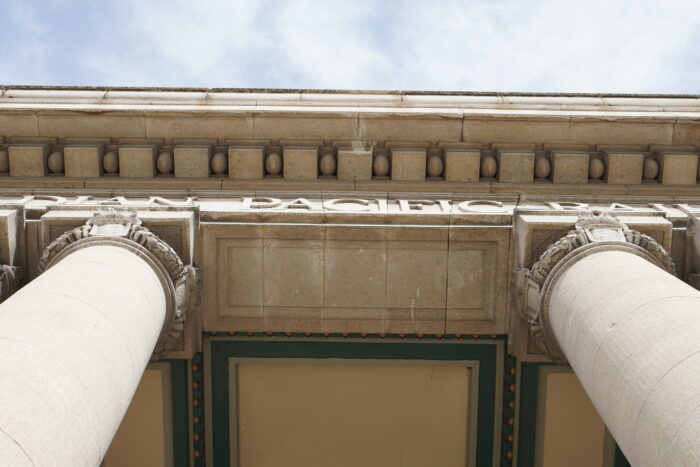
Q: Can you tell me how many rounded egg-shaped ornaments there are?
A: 13